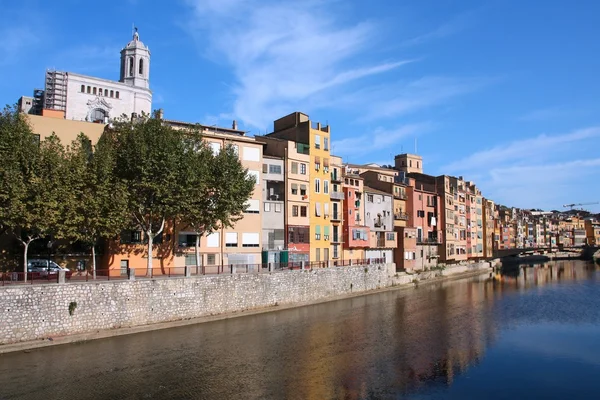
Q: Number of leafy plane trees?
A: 4